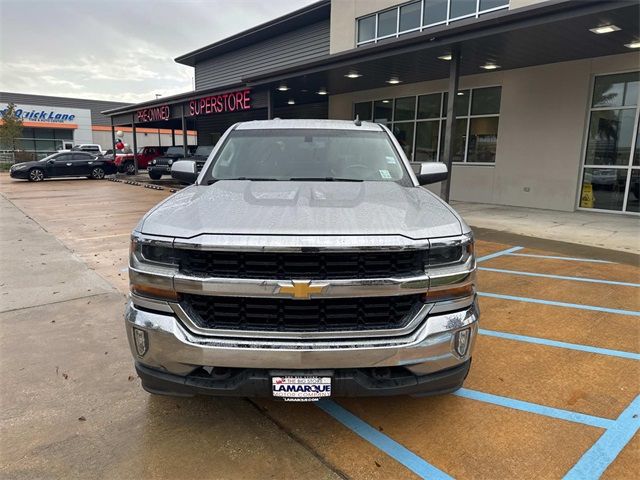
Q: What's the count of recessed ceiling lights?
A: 9